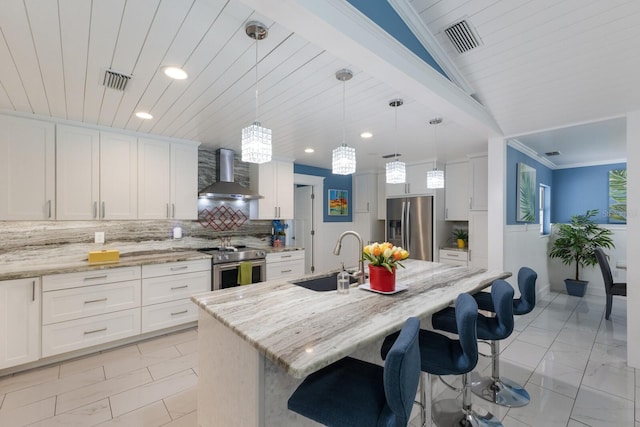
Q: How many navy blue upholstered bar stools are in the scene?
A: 4